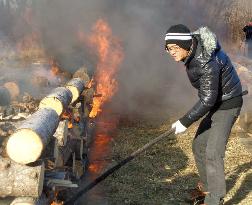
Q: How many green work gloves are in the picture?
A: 0